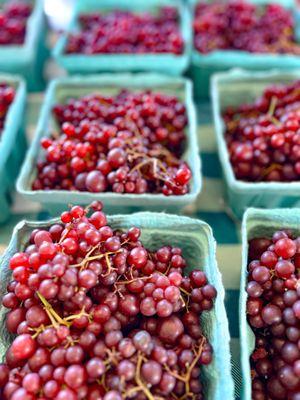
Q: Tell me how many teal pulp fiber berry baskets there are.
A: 8